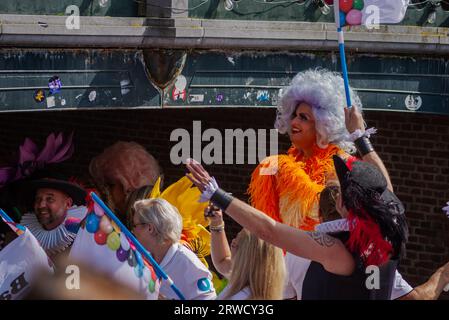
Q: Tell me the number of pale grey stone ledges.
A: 1